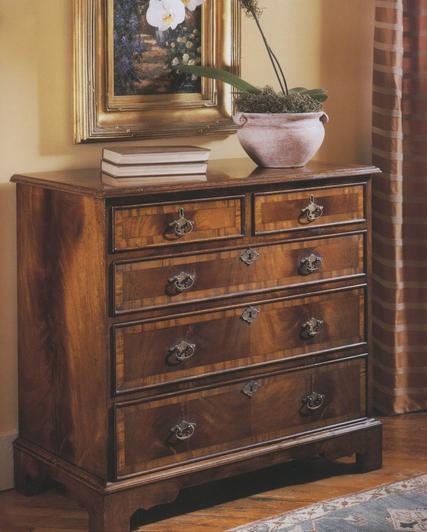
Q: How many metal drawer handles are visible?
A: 8